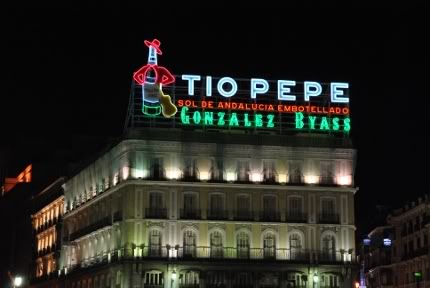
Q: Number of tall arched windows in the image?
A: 7